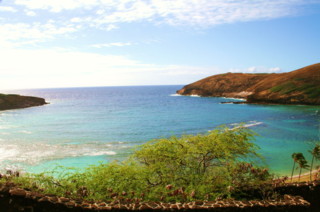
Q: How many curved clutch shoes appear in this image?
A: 0